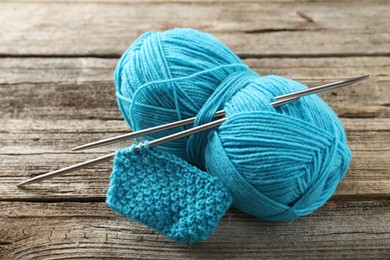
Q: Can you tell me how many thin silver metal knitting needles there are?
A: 2